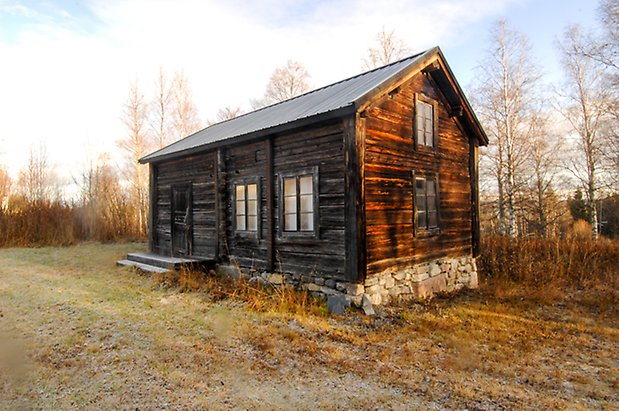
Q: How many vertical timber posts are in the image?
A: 5